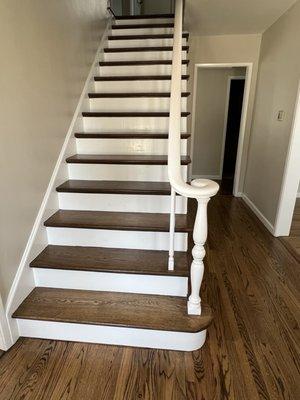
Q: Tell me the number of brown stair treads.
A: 14